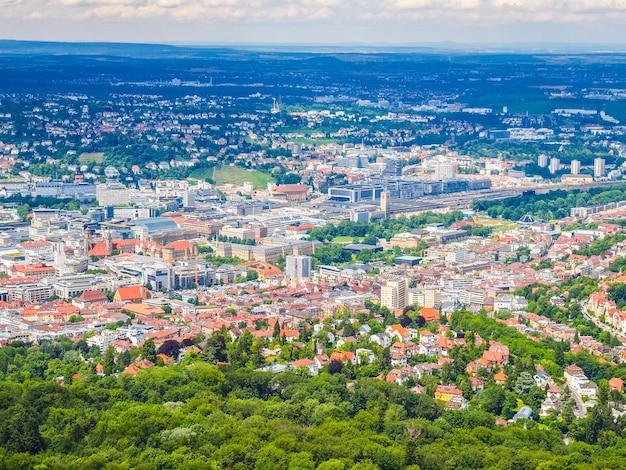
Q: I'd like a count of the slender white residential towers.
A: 4